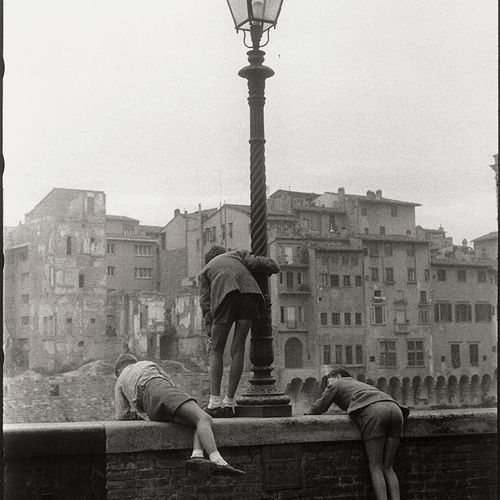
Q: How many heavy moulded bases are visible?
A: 1